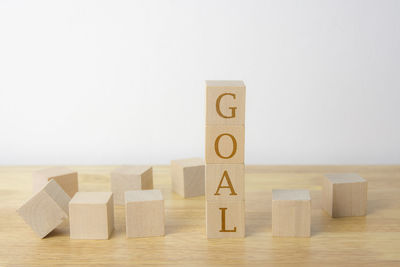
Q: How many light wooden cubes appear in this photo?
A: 12